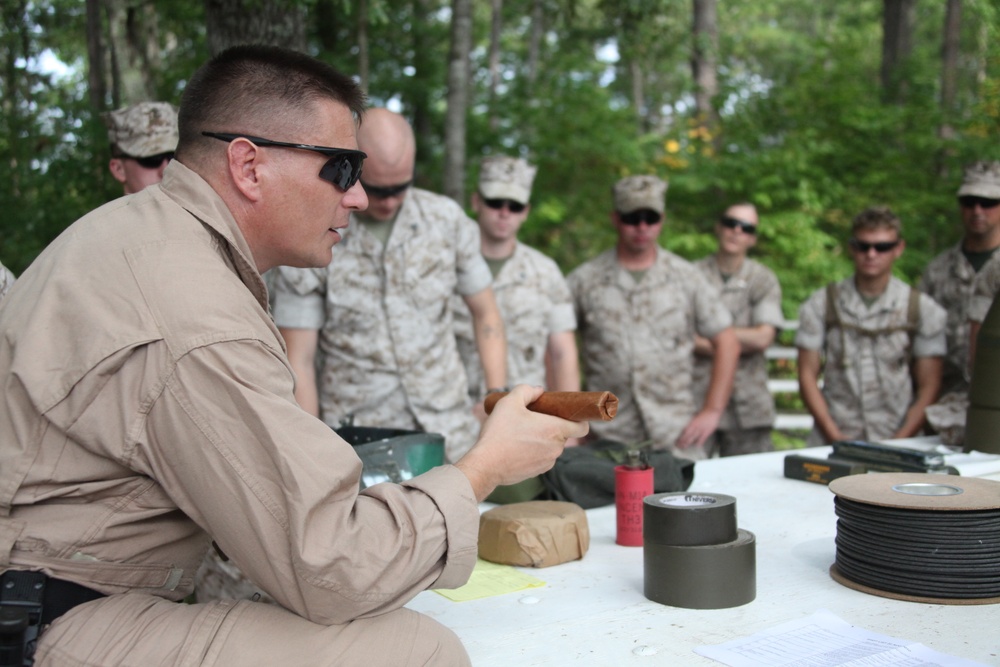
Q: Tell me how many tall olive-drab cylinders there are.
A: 1